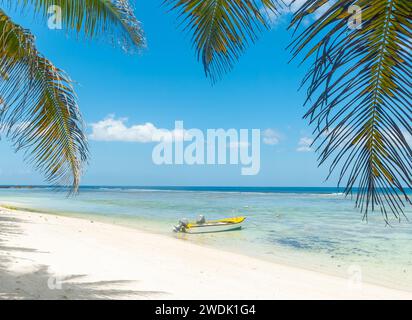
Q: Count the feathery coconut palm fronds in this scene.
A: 4